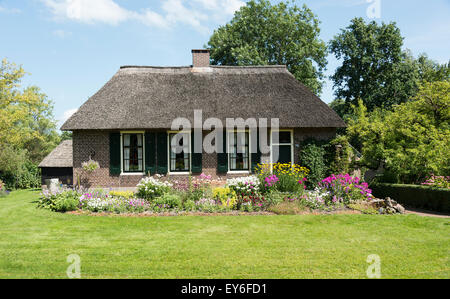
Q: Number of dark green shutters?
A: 6